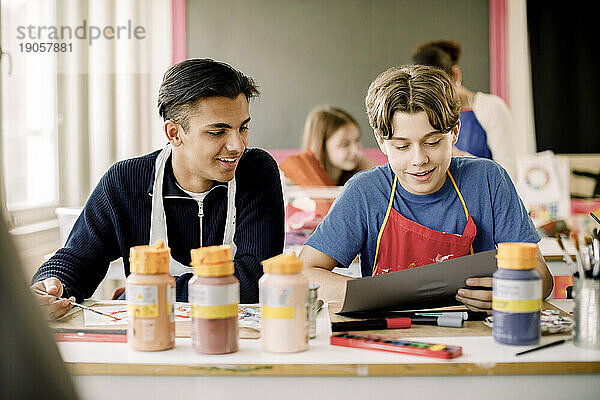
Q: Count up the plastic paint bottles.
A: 4